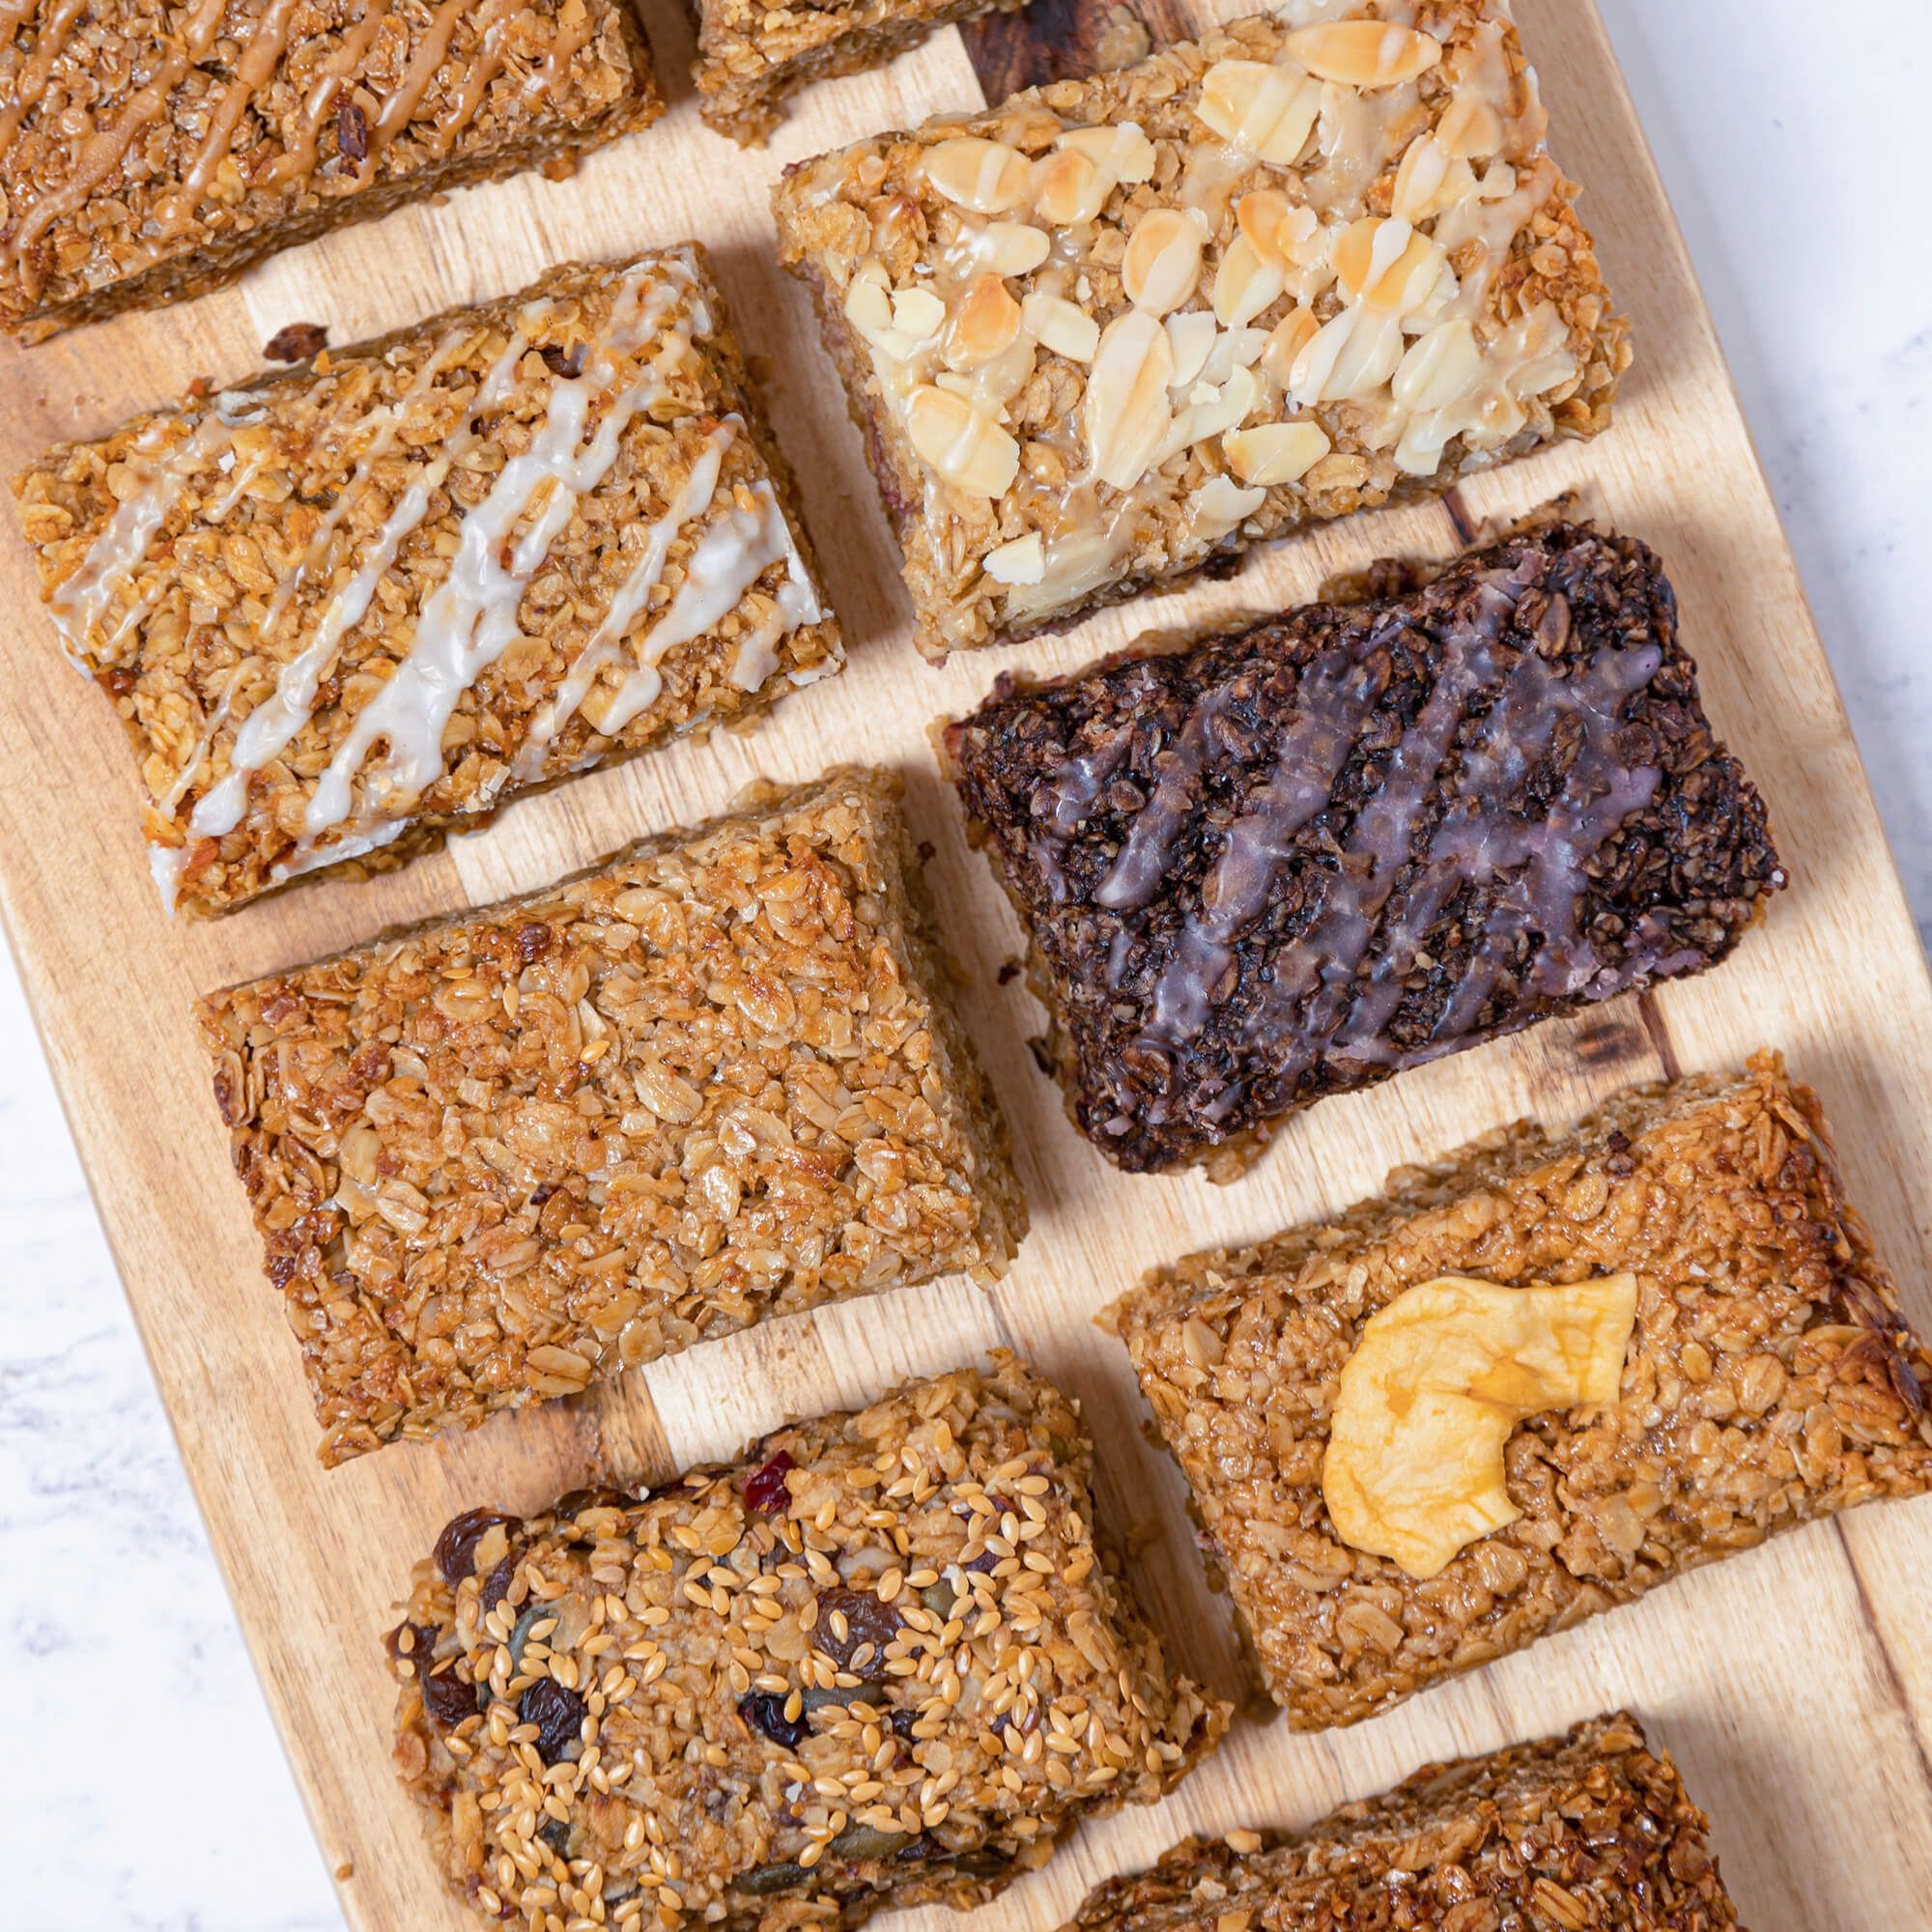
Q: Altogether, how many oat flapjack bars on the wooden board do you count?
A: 9